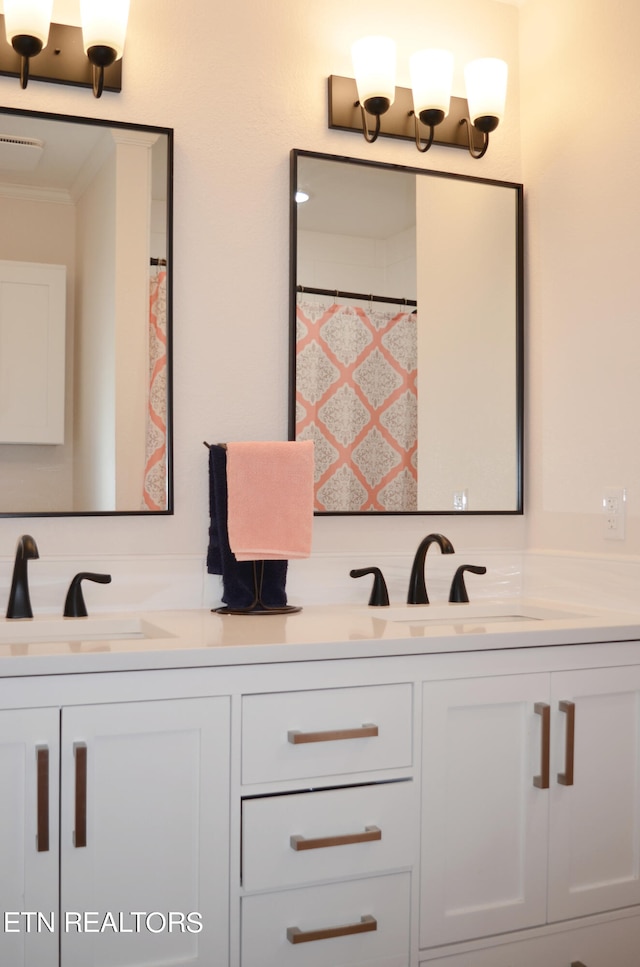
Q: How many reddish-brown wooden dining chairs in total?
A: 0